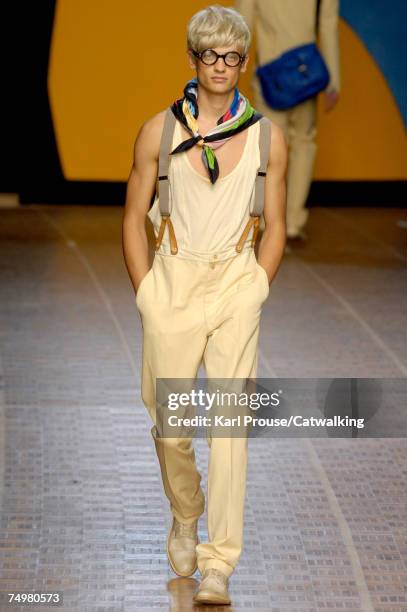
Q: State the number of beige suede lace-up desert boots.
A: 2